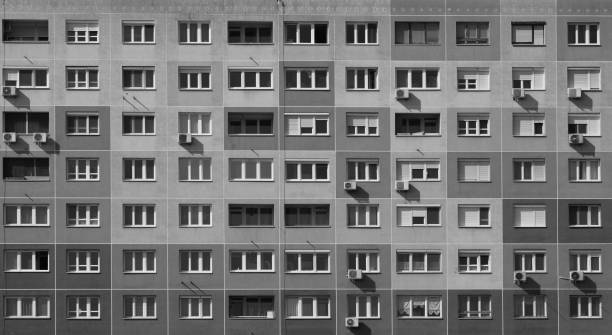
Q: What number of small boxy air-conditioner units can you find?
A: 14